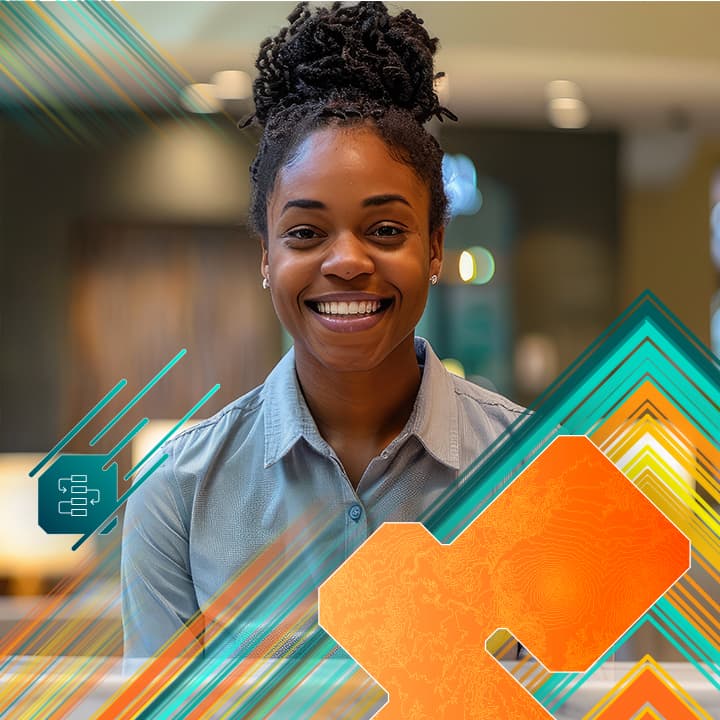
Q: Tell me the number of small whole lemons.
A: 0